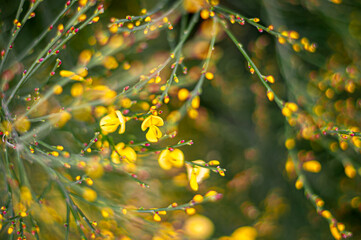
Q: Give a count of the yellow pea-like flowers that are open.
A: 5